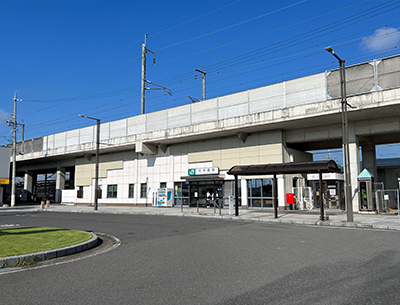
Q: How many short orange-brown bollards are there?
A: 2